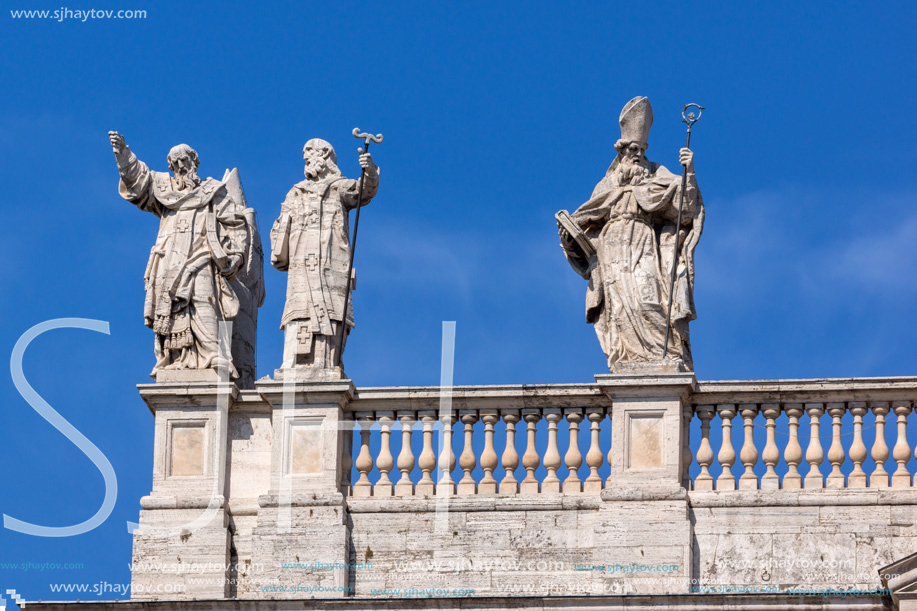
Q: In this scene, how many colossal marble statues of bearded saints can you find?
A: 3